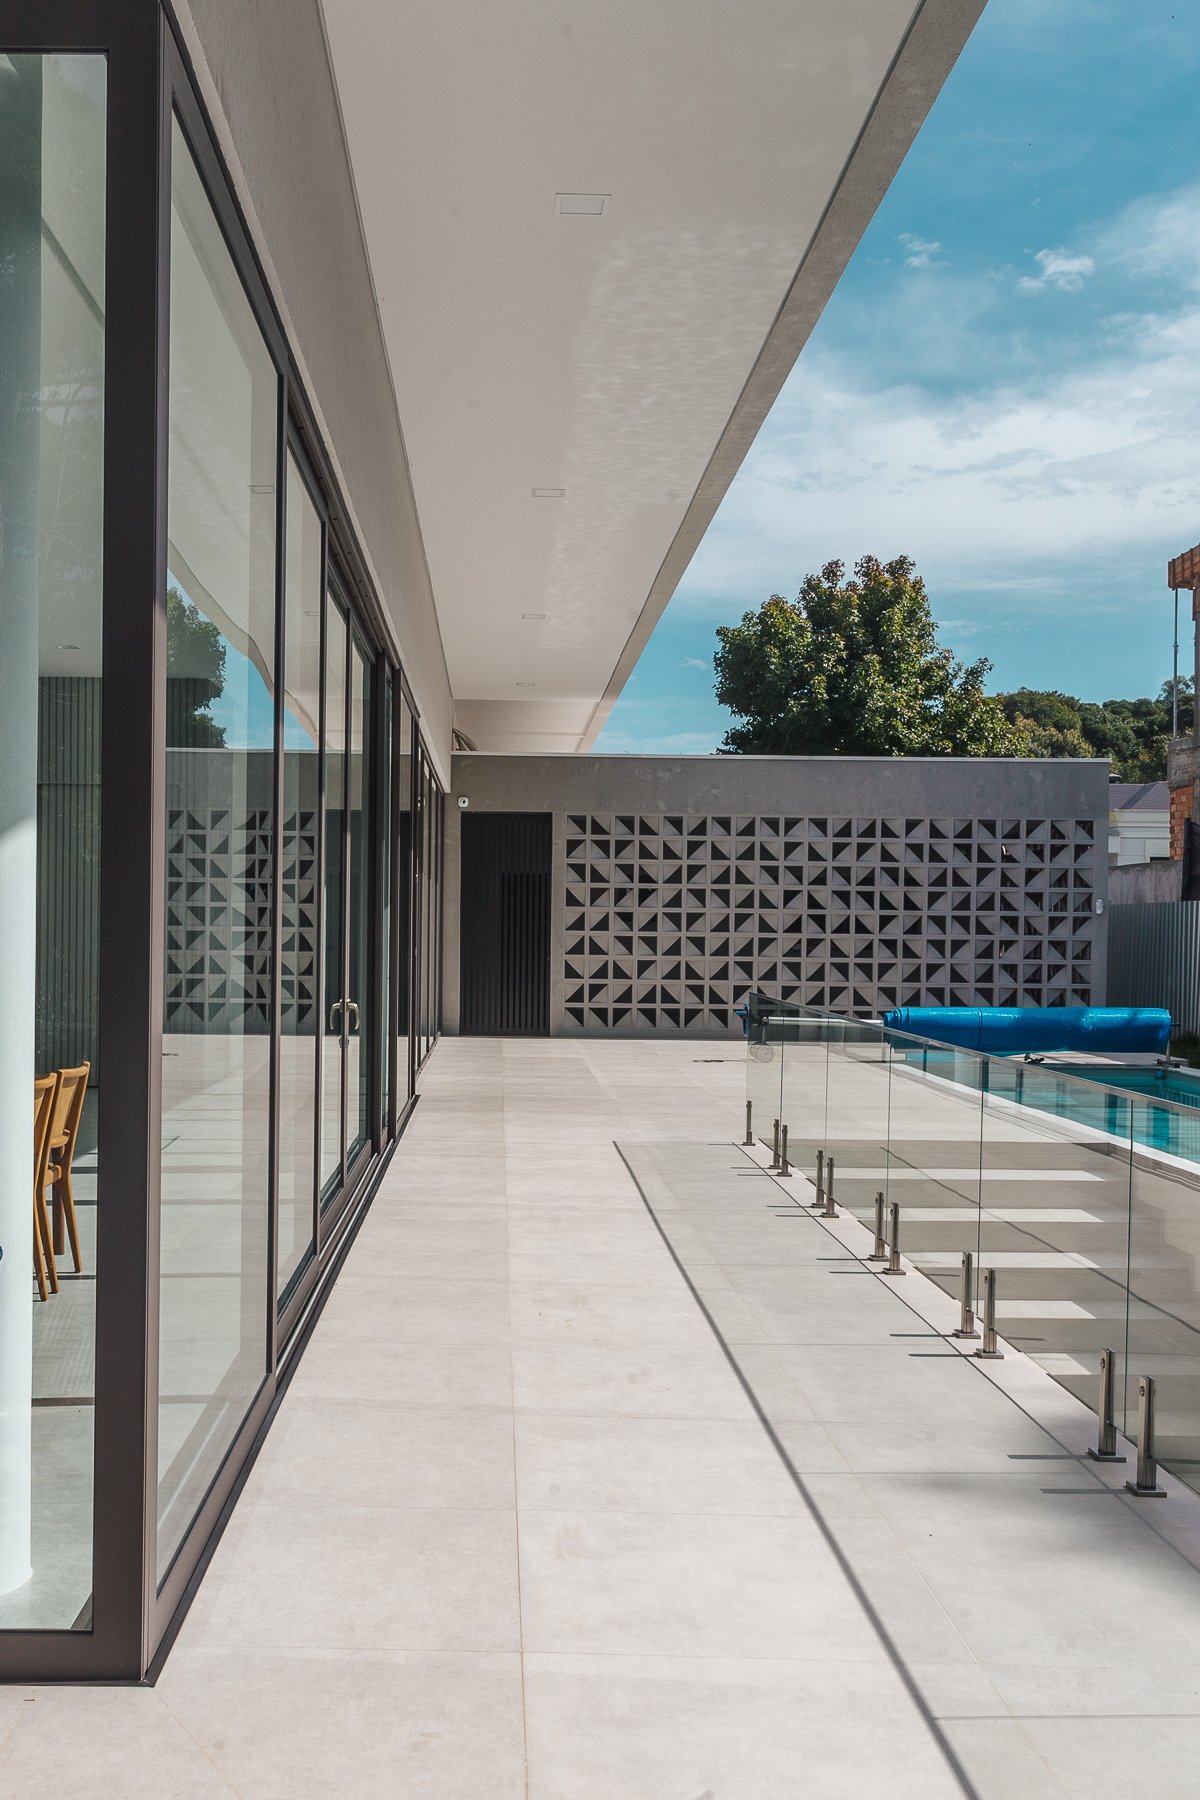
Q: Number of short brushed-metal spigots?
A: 11